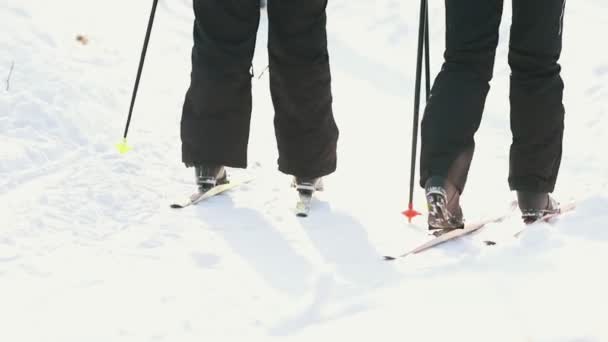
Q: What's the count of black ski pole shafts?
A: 3